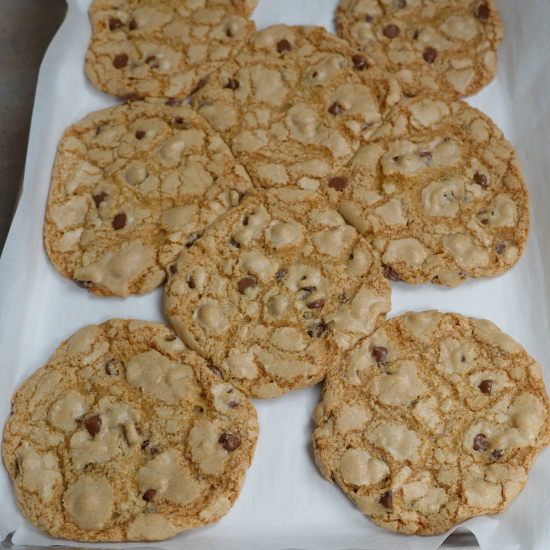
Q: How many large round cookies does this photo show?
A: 8